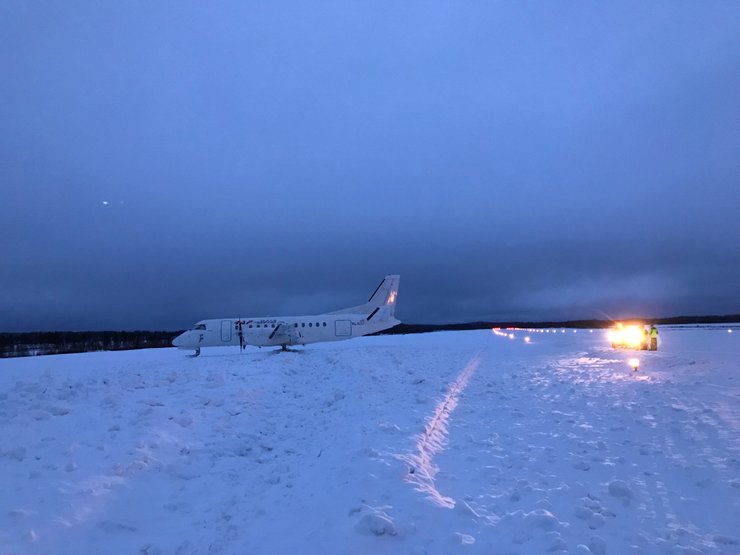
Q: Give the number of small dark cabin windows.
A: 10